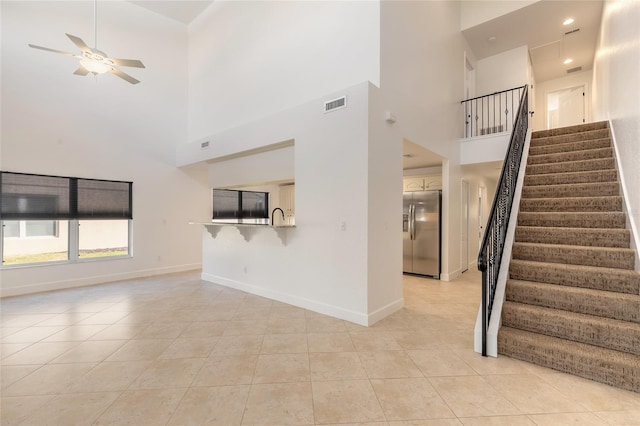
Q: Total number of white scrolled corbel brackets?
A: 3